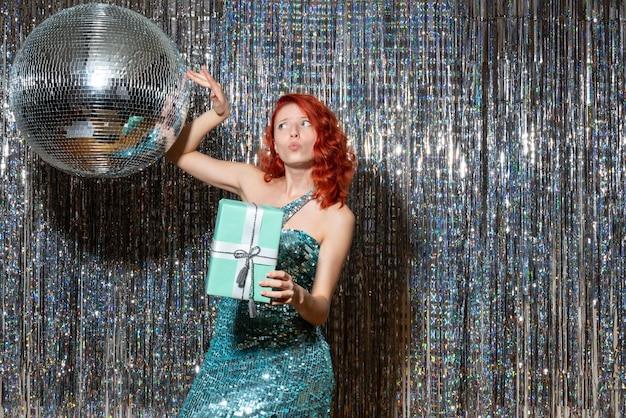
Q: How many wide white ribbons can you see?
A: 2